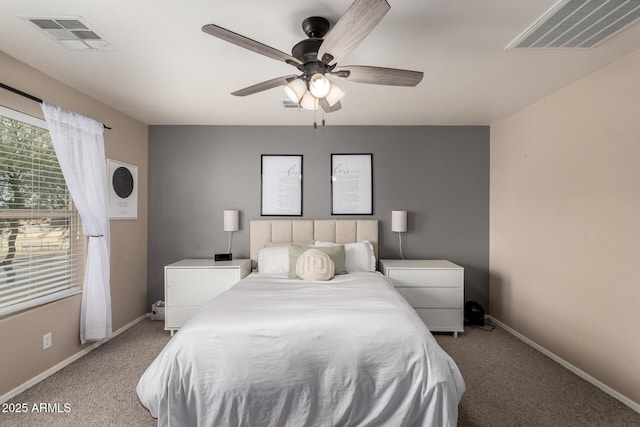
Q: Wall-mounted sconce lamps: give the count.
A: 2